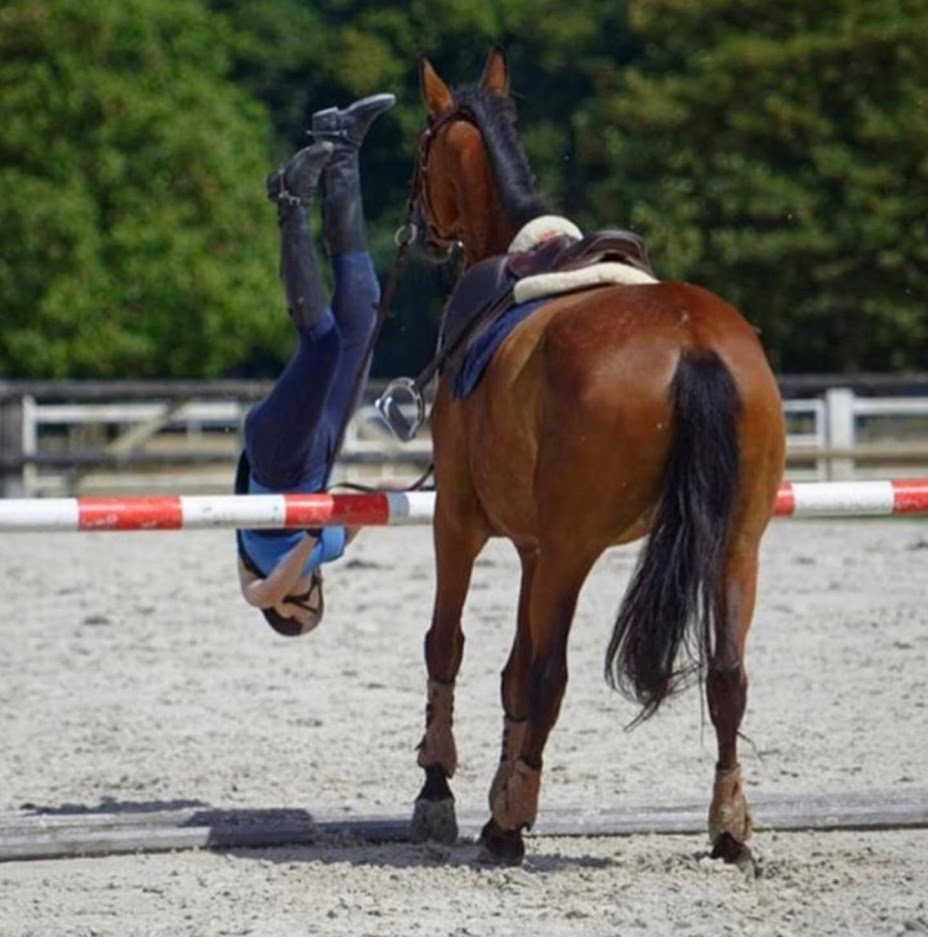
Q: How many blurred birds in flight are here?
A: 0